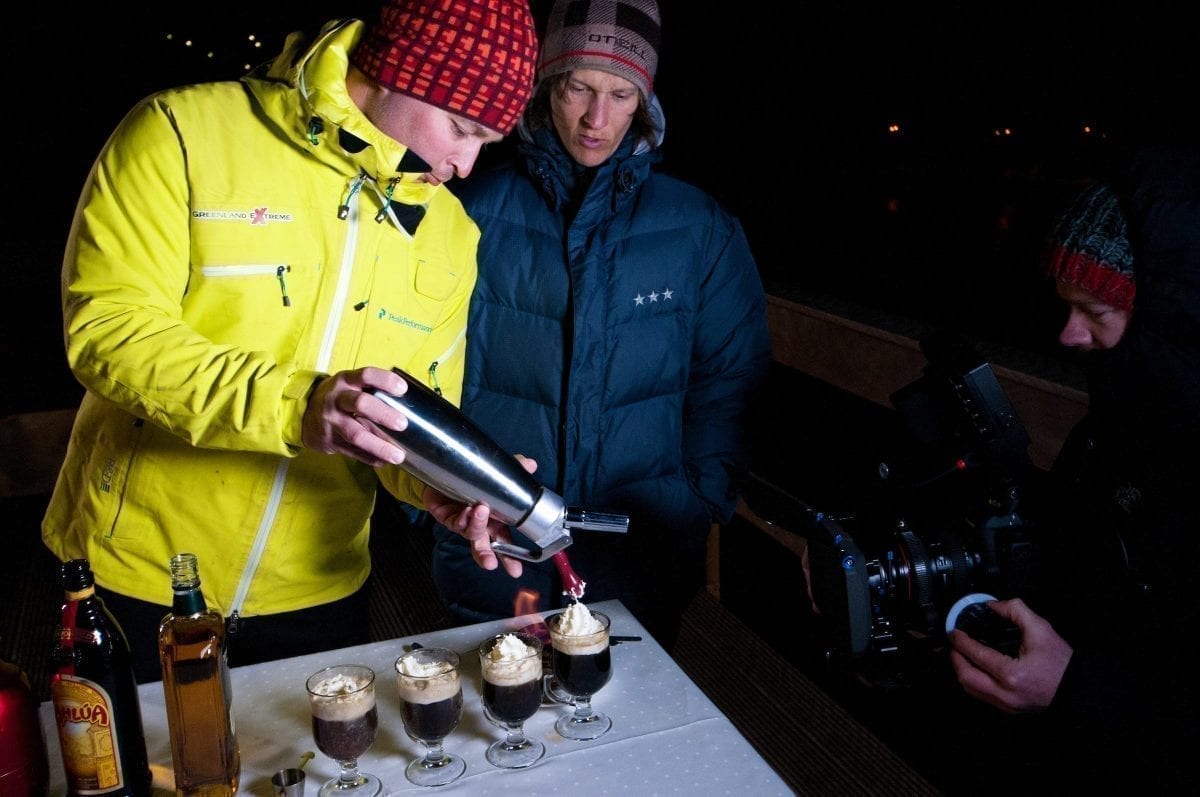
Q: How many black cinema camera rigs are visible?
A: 1